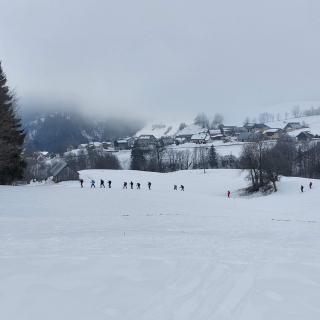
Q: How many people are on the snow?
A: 13